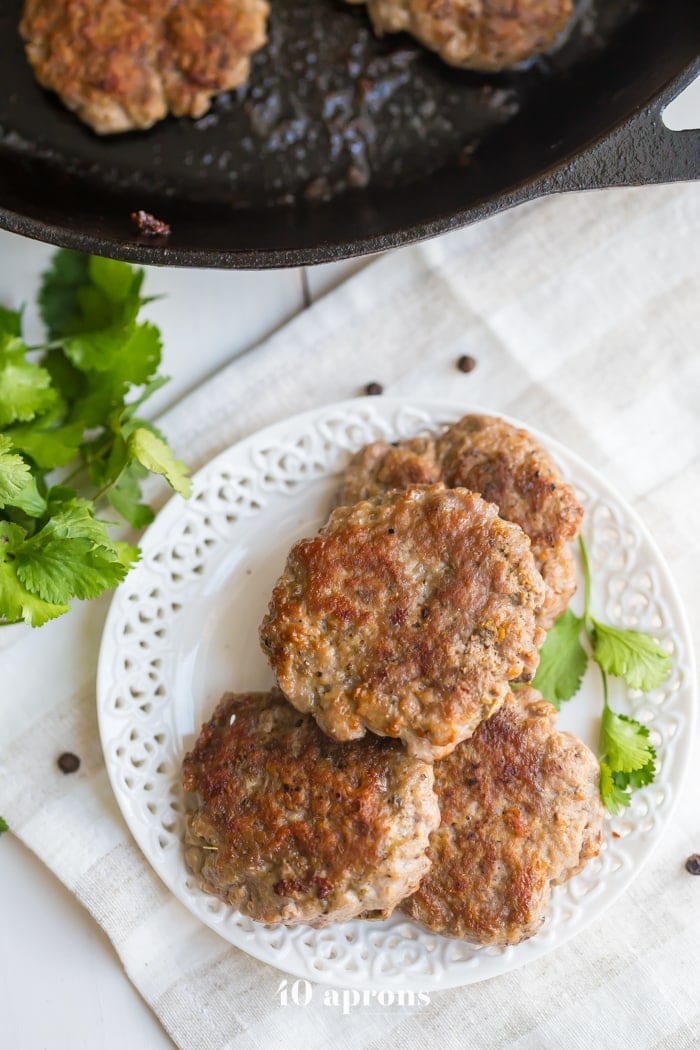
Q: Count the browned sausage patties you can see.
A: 6